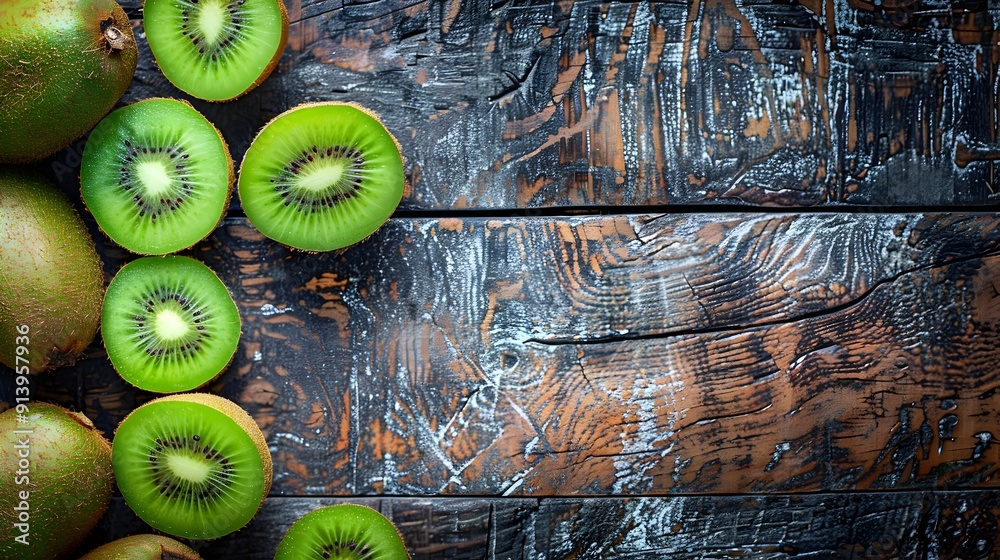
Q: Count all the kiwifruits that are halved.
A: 6